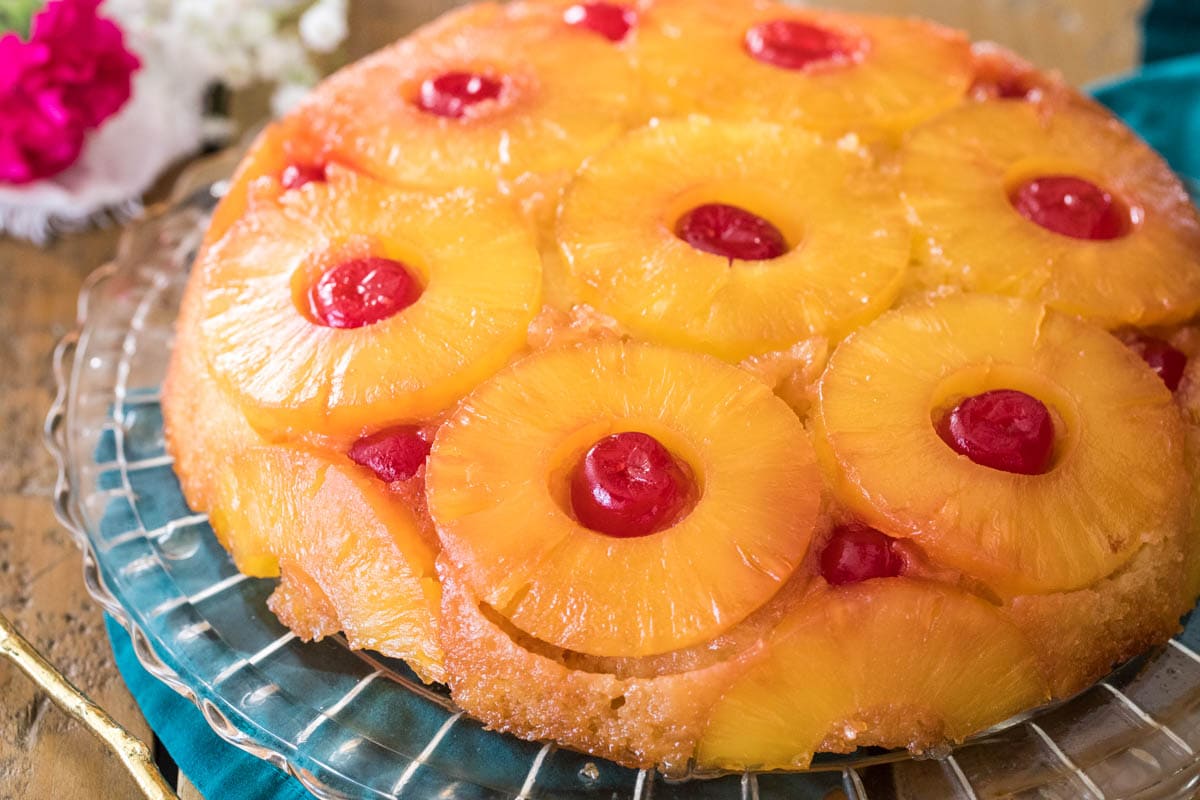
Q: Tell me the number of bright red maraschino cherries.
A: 13